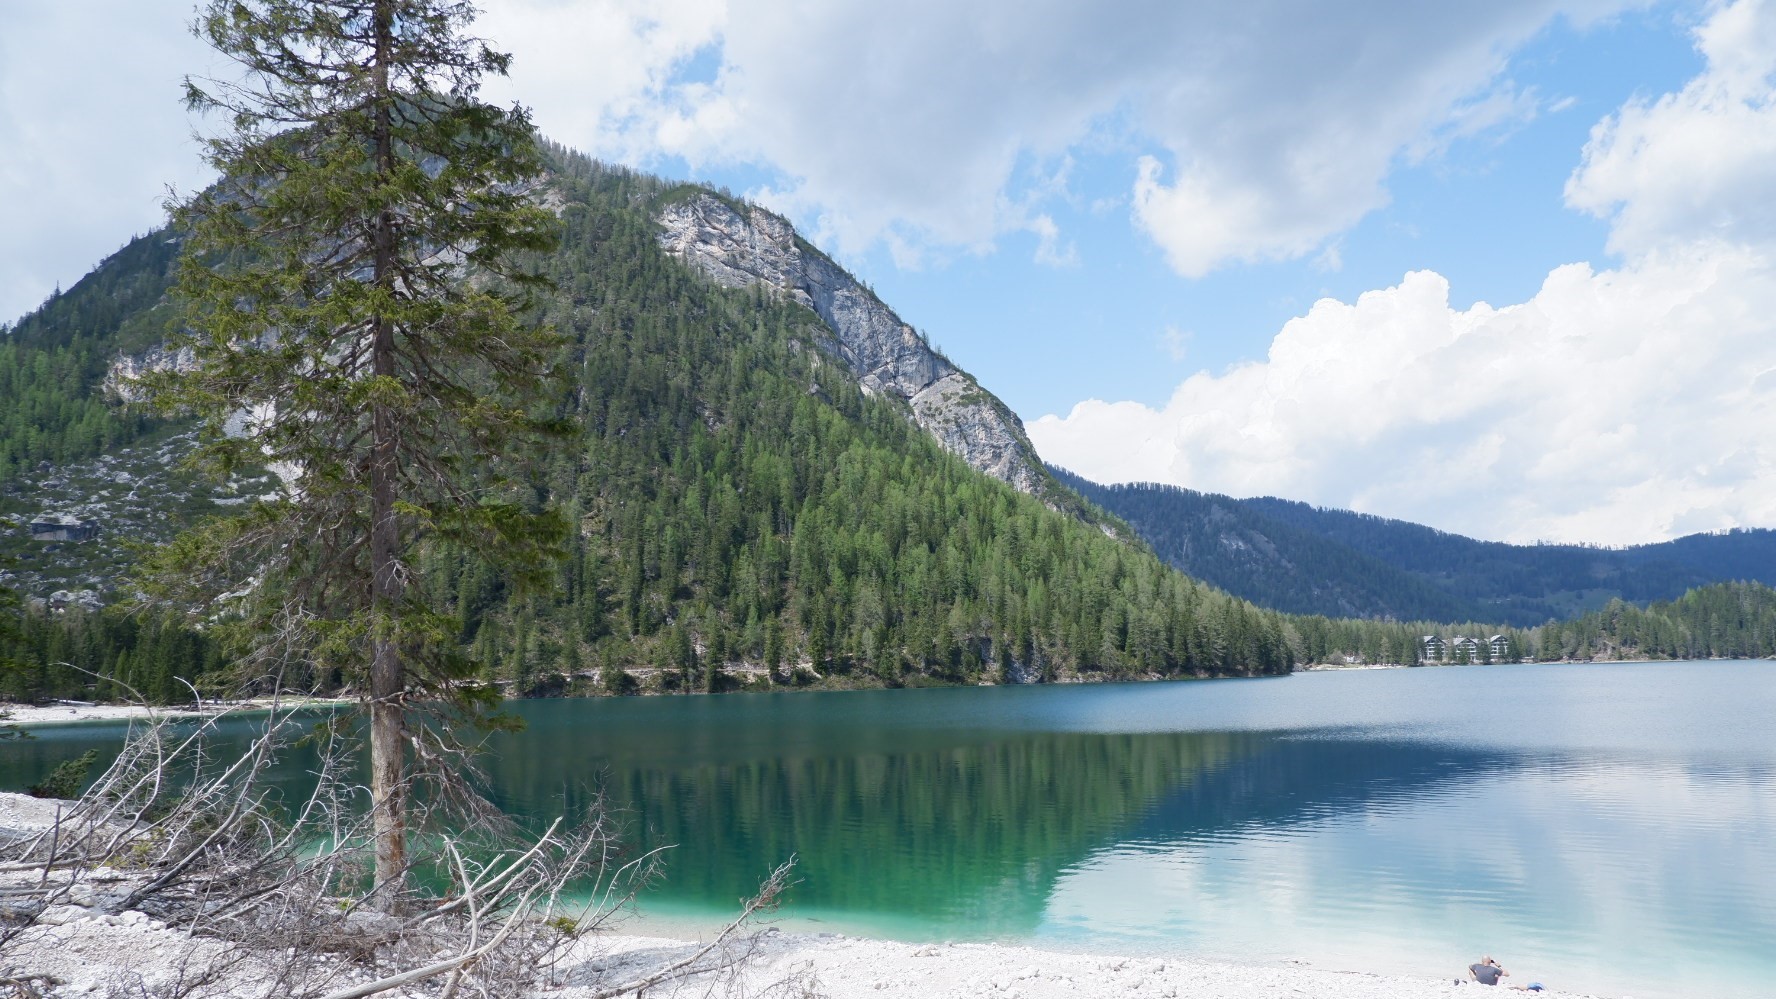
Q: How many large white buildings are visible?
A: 3